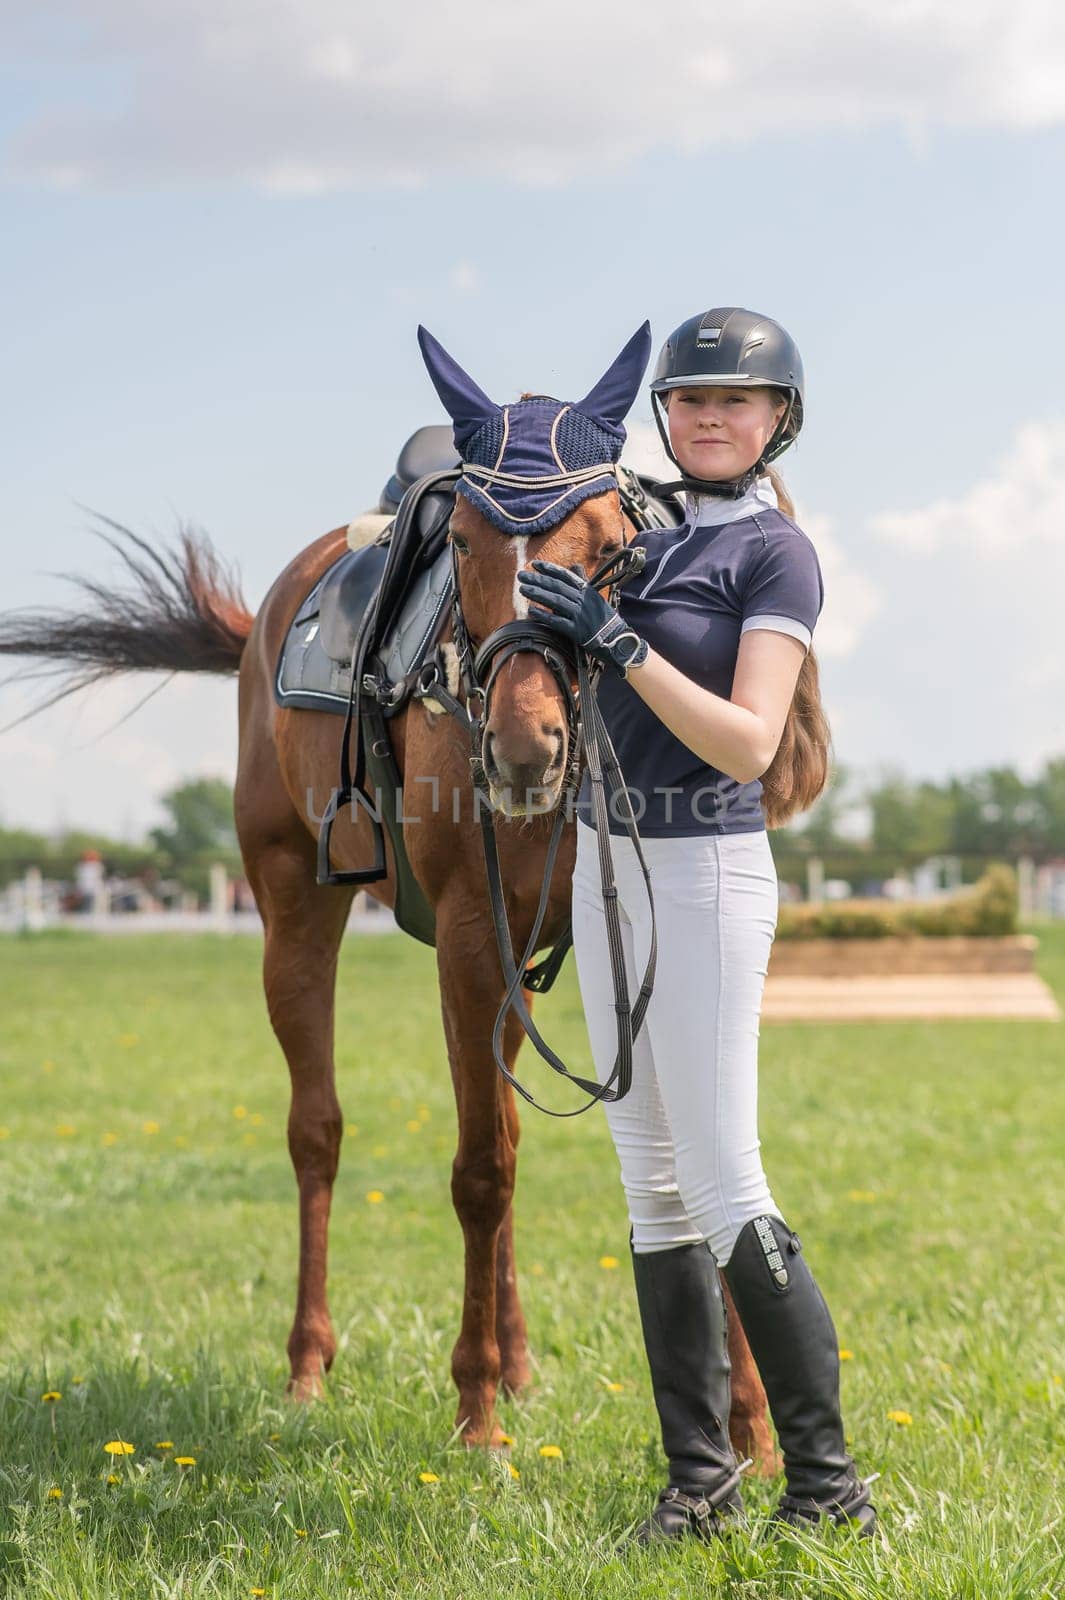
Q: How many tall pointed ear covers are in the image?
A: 2